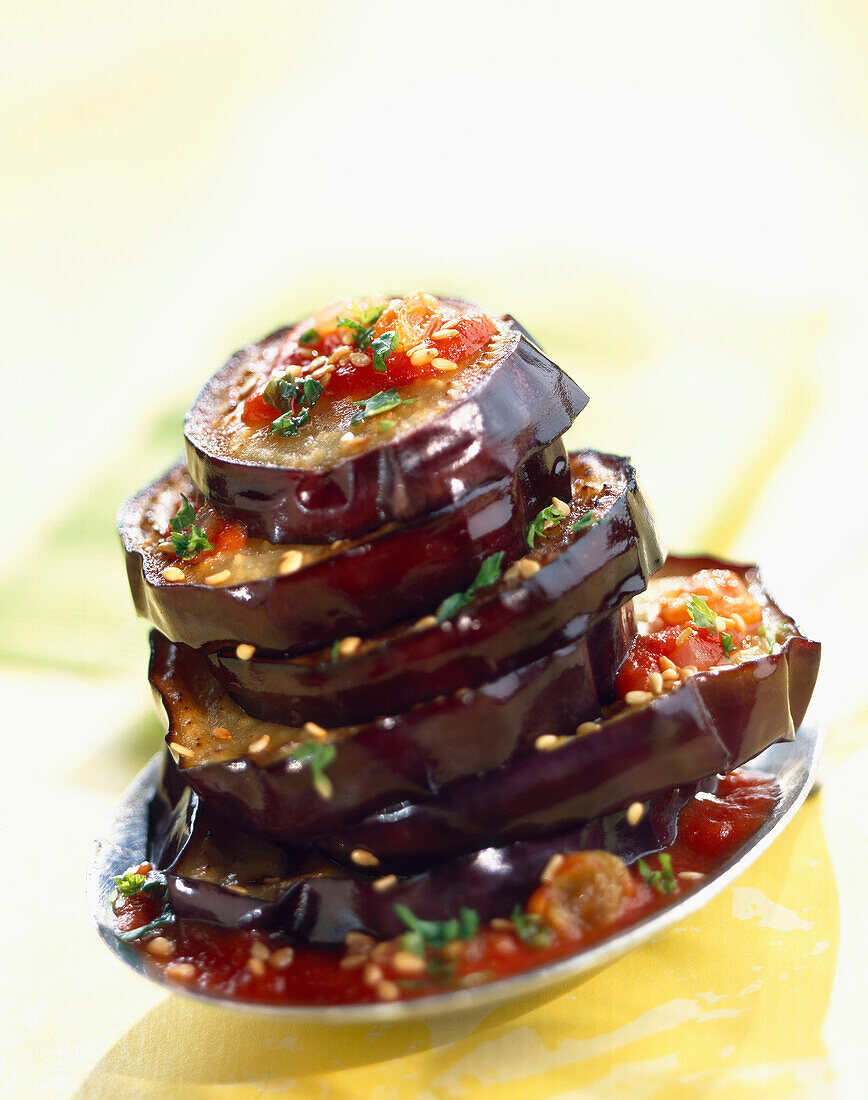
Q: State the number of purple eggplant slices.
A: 6